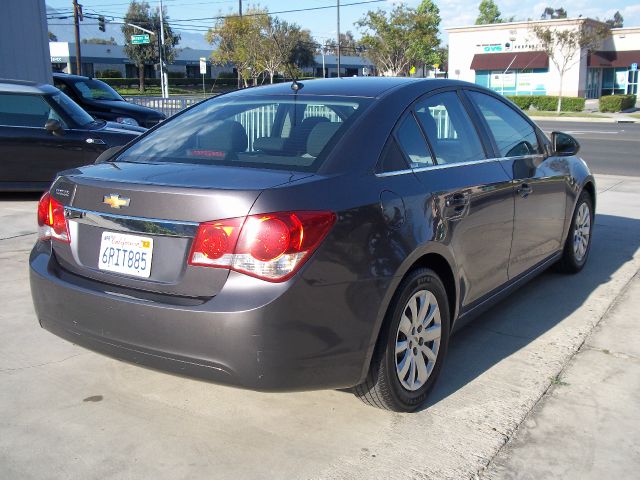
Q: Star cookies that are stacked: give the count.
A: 0